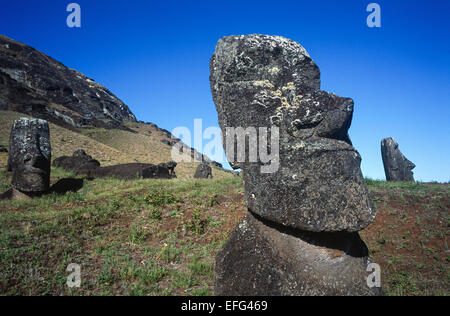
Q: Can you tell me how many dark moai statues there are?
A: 3